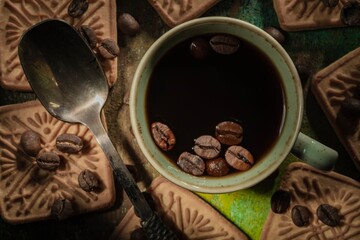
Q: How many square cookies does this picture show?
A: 7